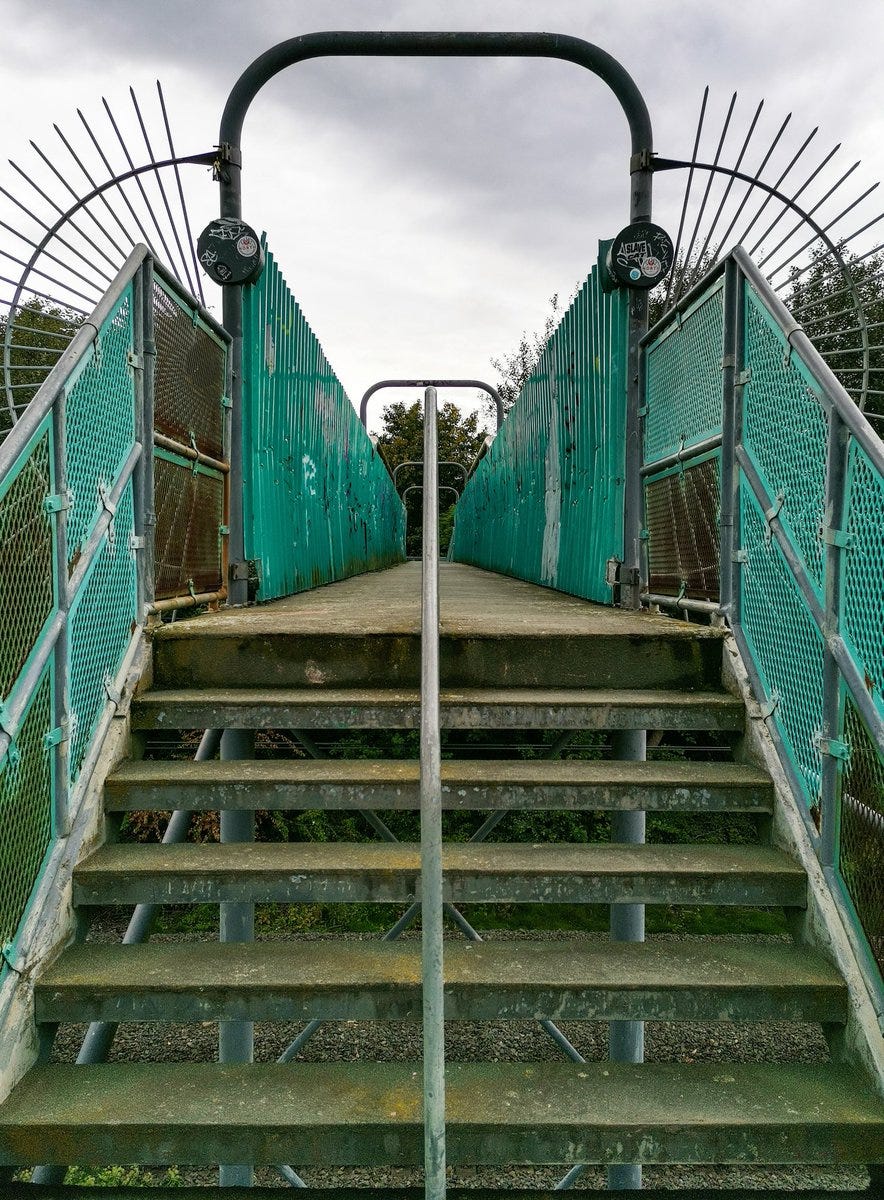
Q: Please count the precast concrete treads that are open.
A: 5